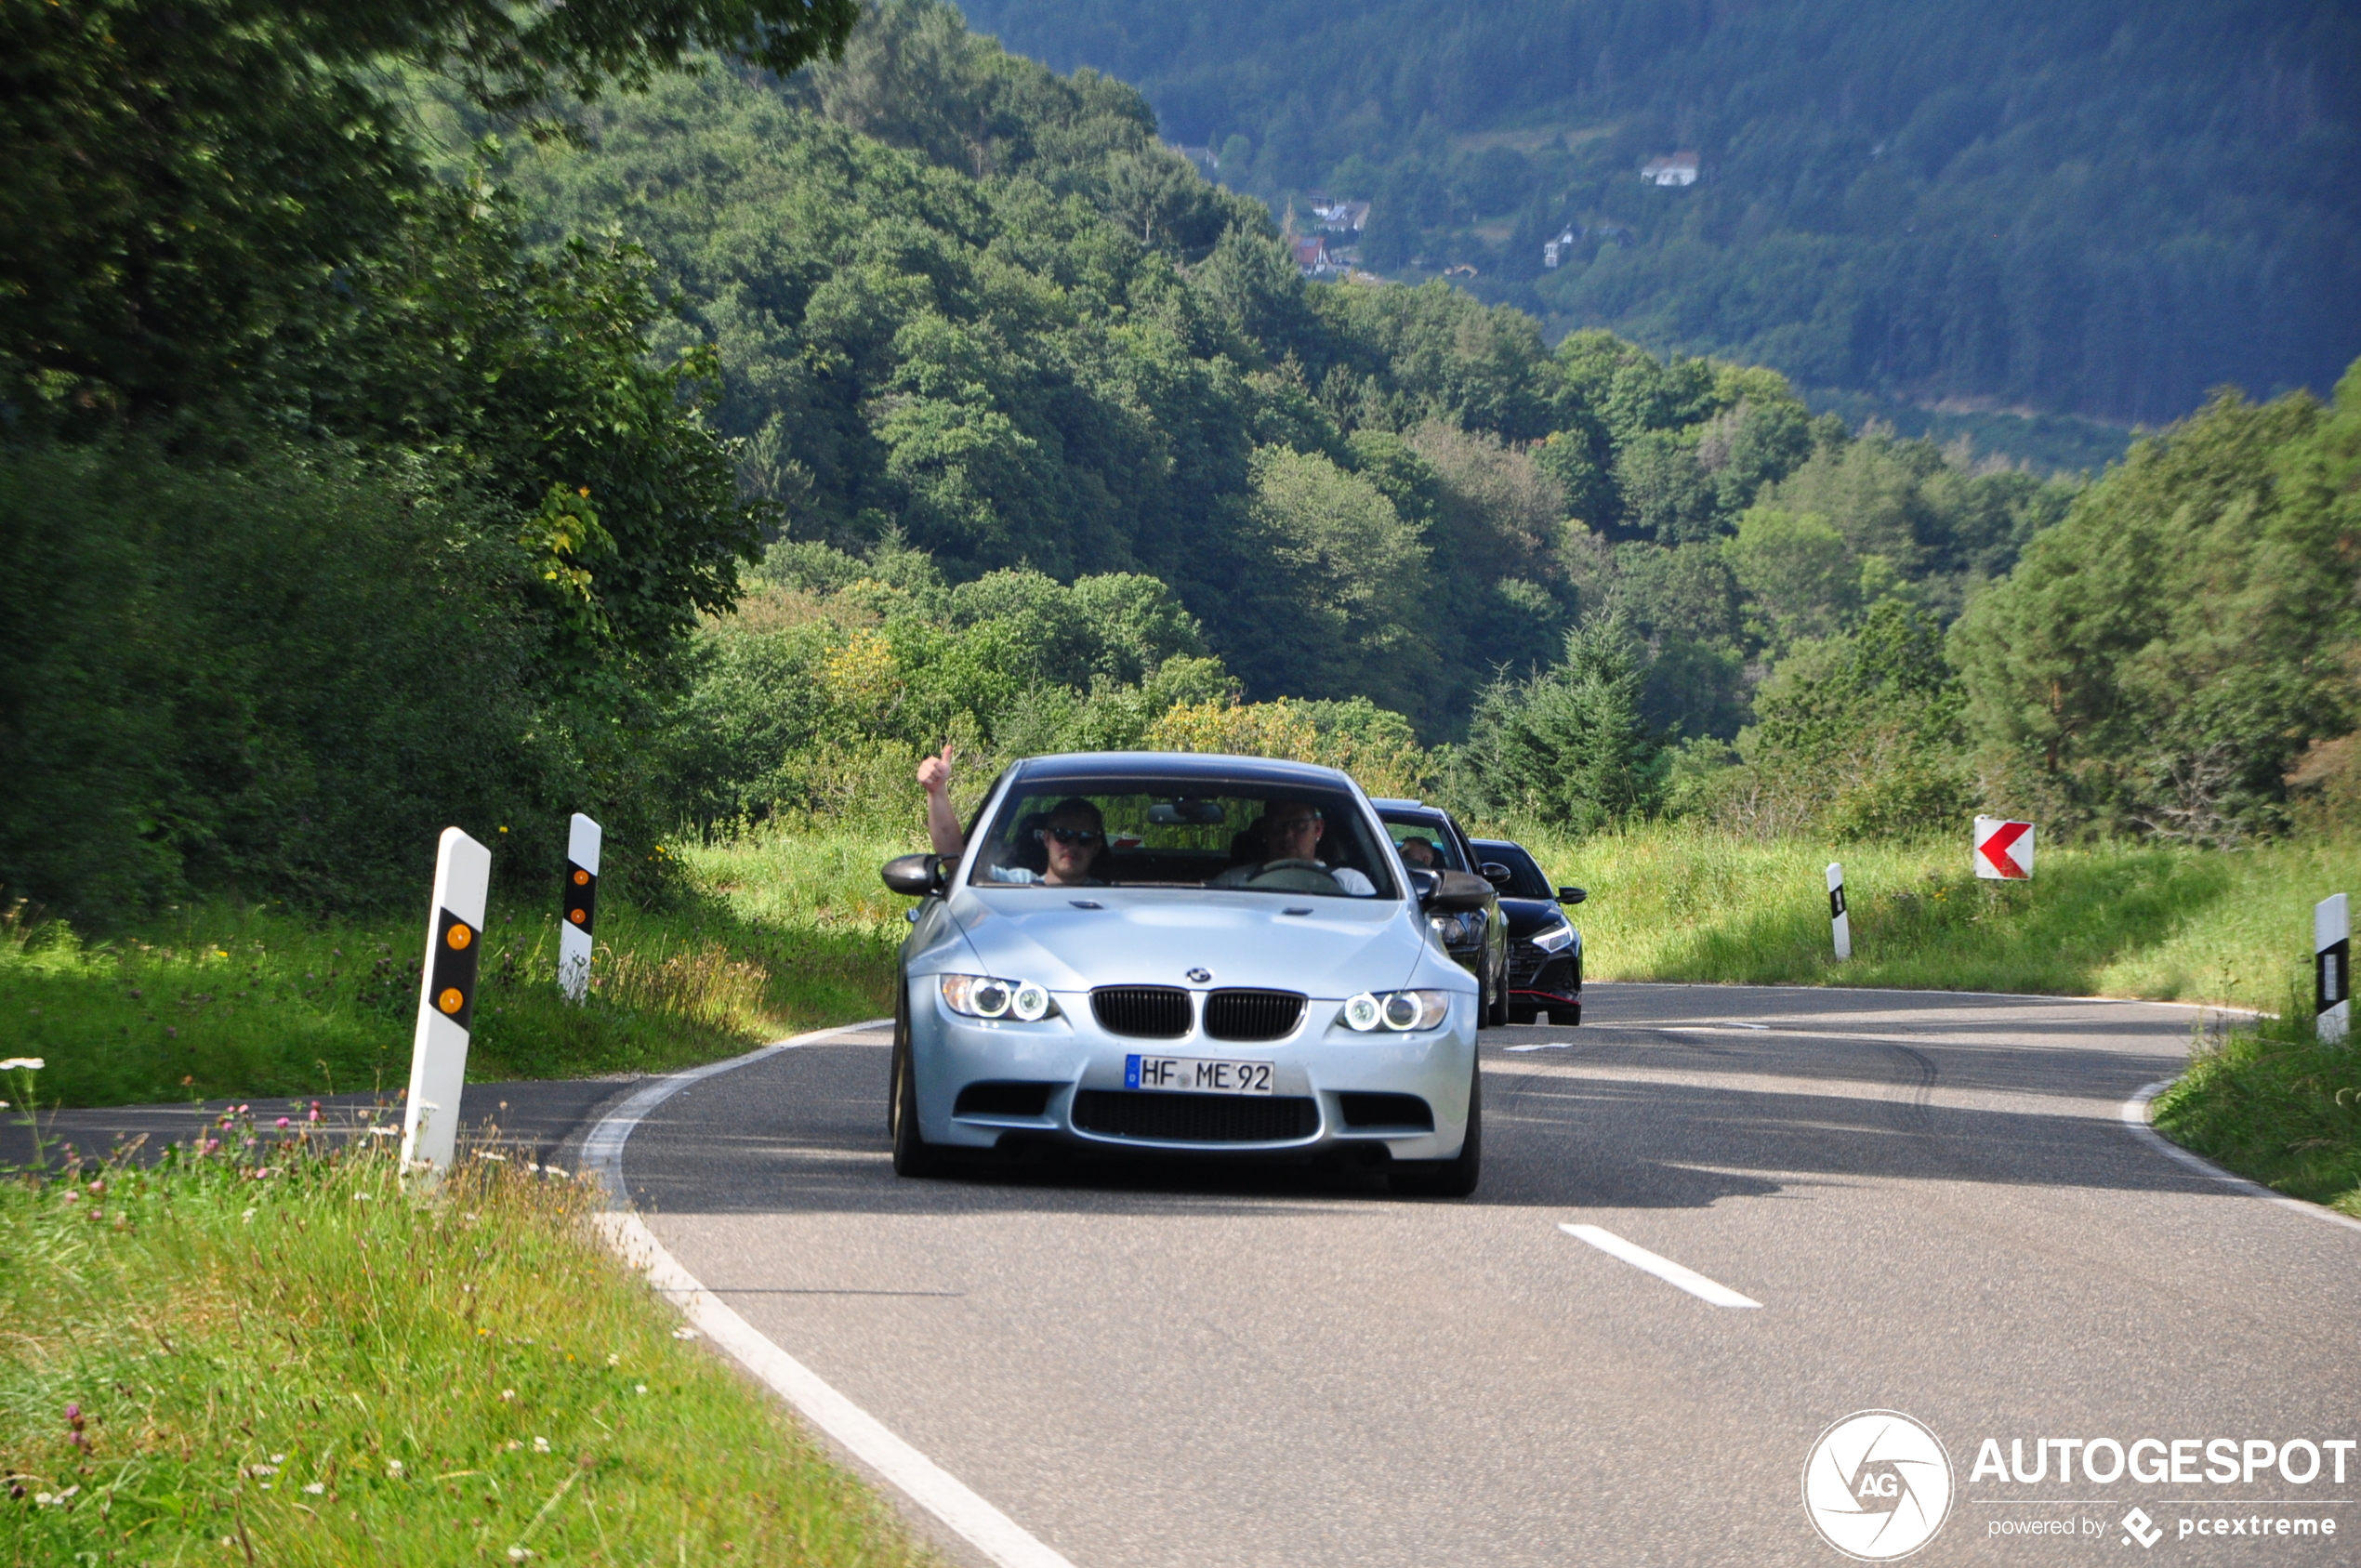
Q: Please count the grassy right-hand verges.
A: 1